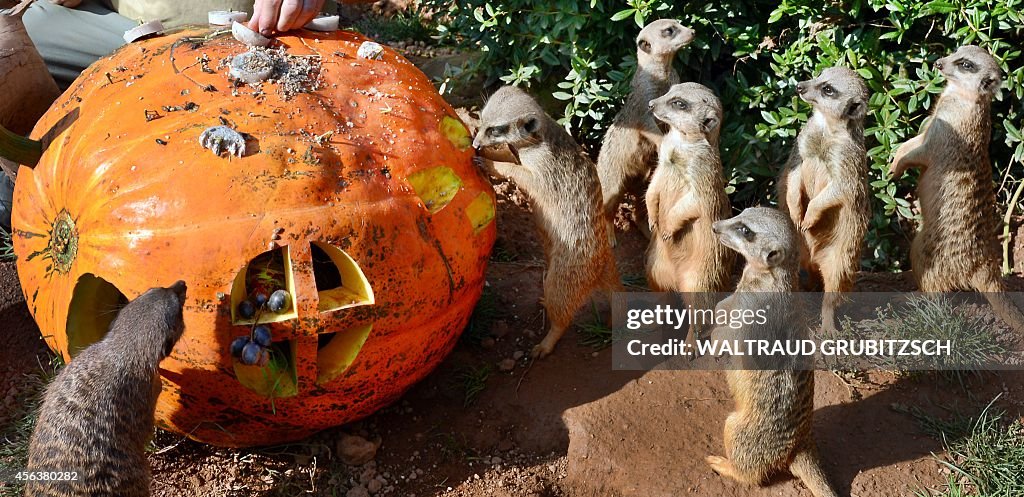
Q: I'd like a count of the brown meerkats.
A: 7